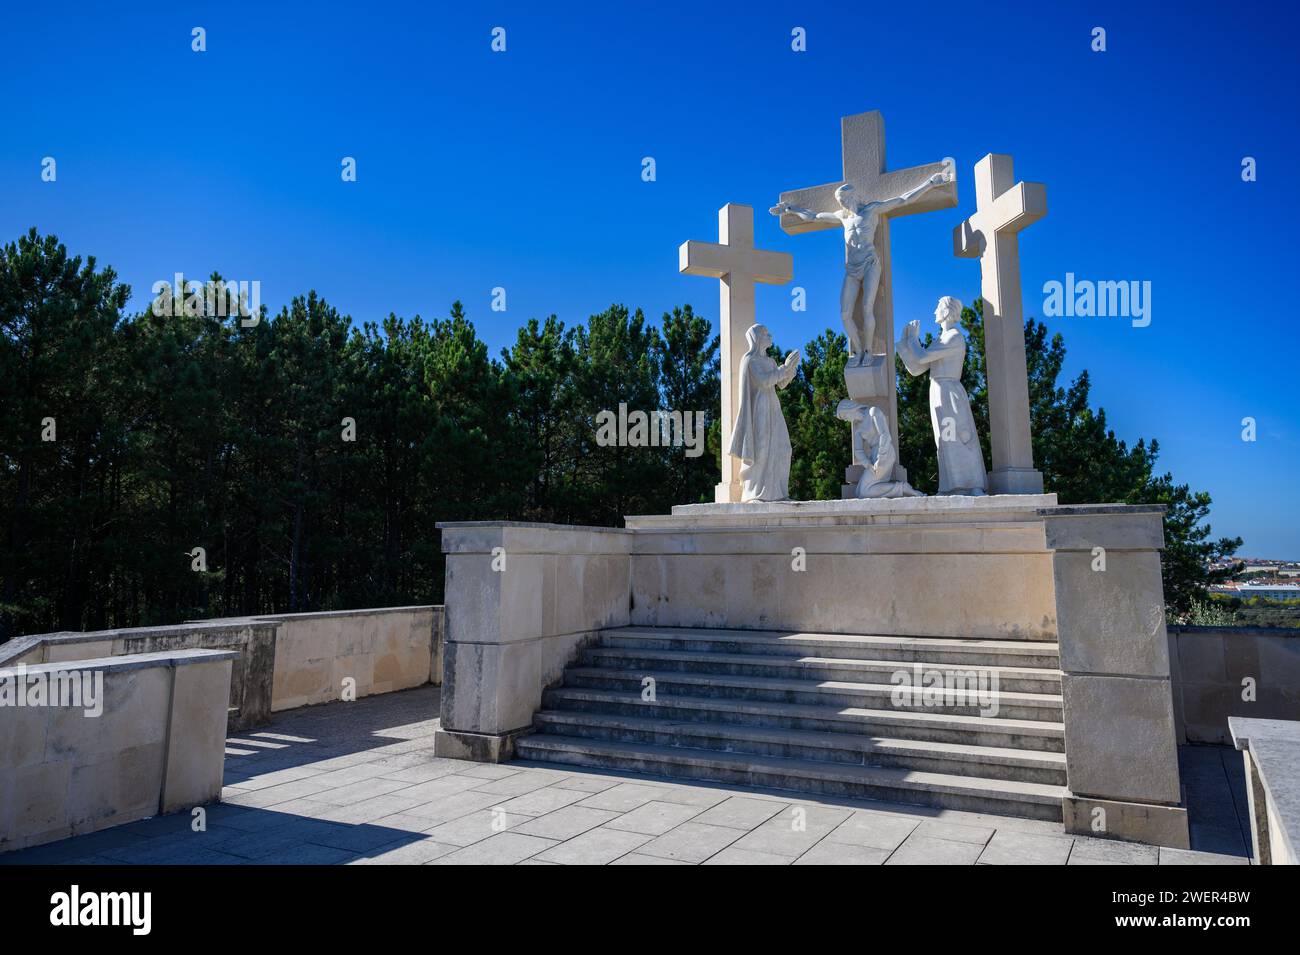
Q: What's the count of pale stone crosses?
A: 3